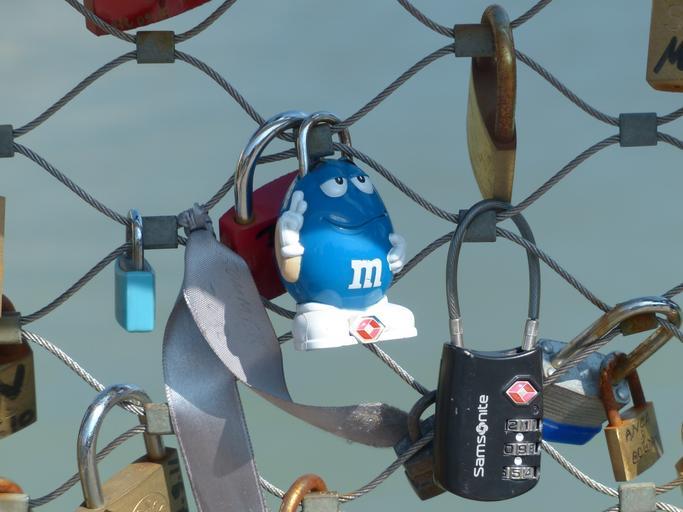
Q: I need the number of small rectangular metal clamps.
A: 13